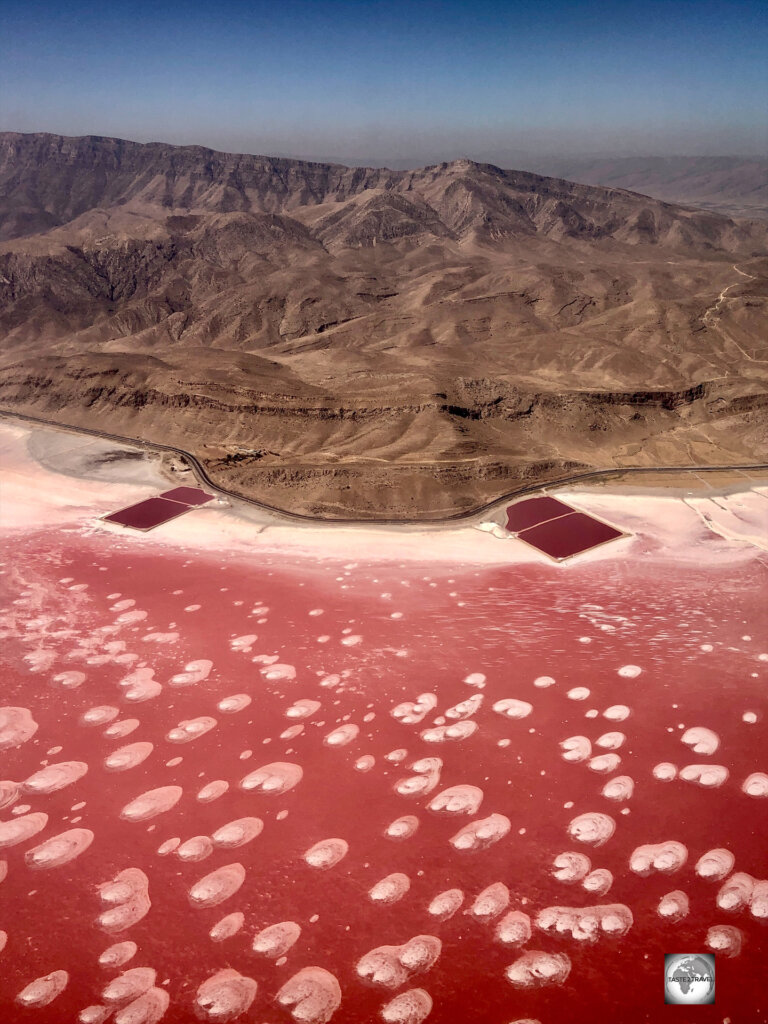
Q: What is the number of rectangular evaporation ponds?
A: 4